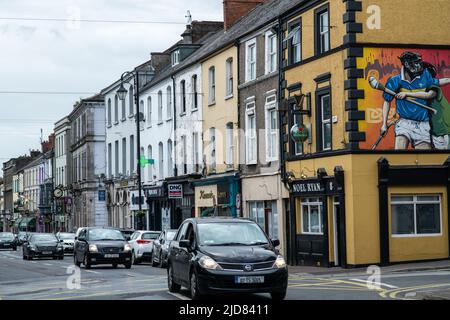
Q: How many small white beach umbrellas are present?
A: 0